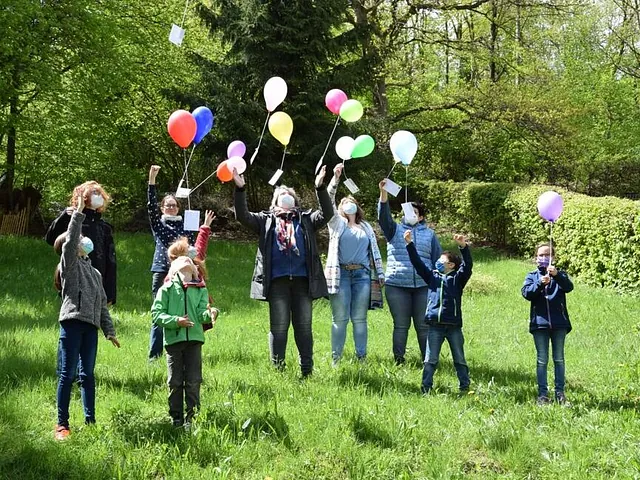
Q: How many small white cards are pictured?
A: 10